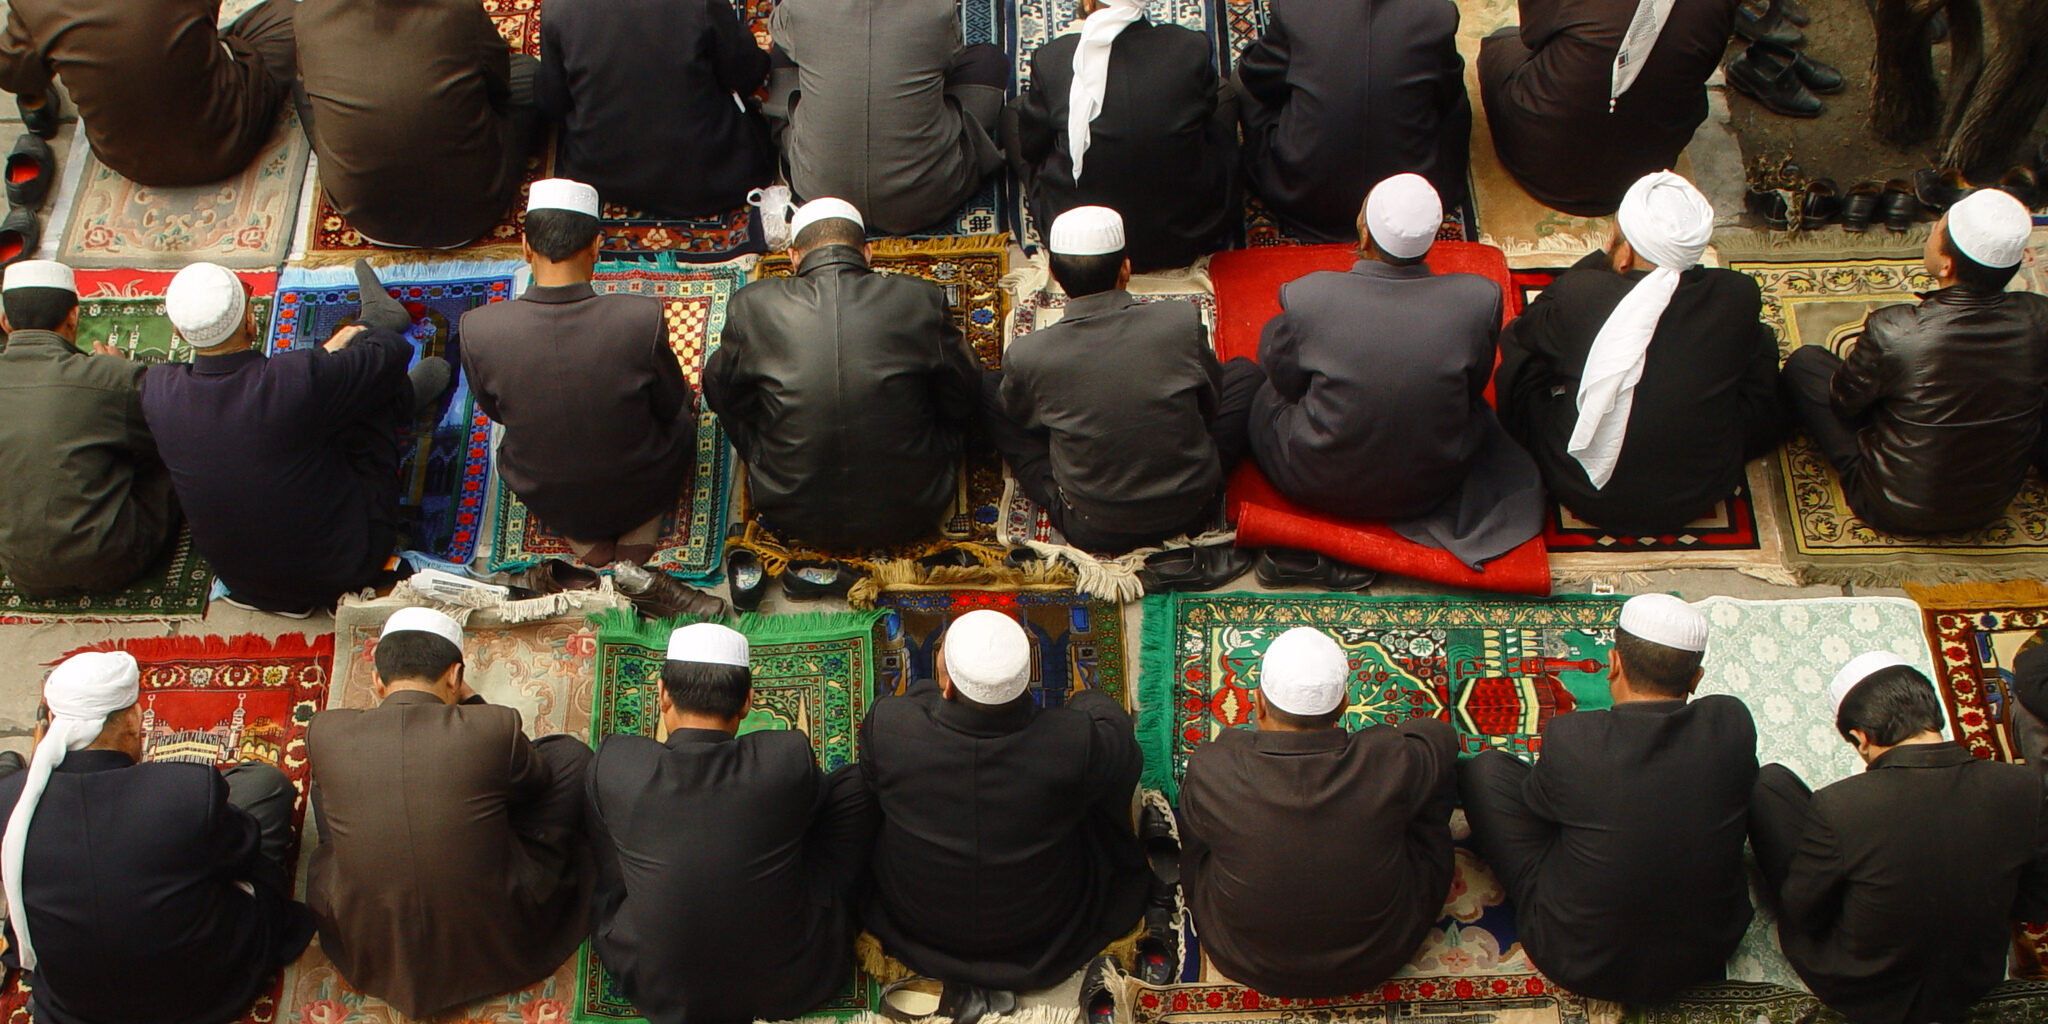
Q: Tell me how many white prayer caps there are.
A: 13